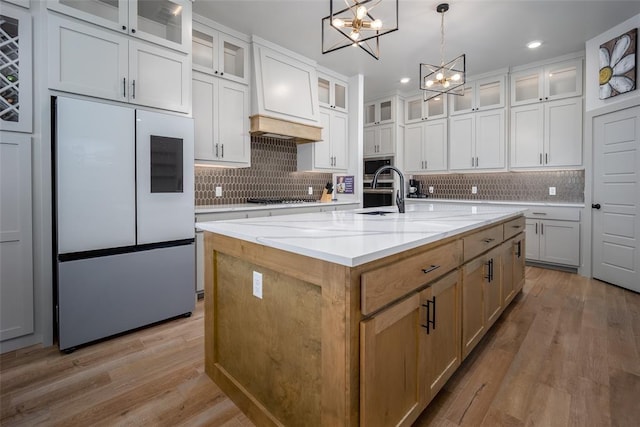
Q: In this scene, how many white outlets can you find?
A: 6